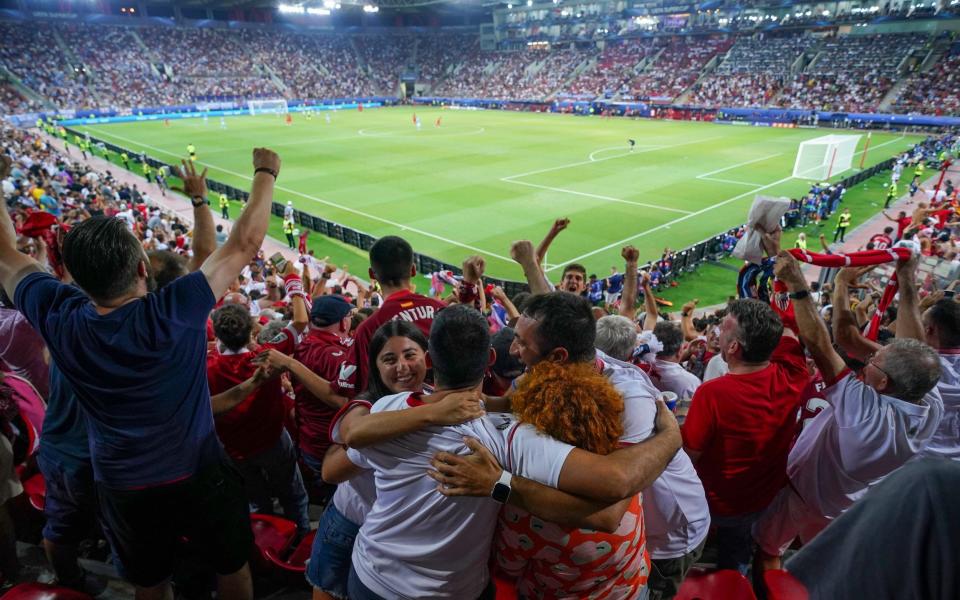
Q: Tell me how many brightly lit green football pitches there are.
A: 1